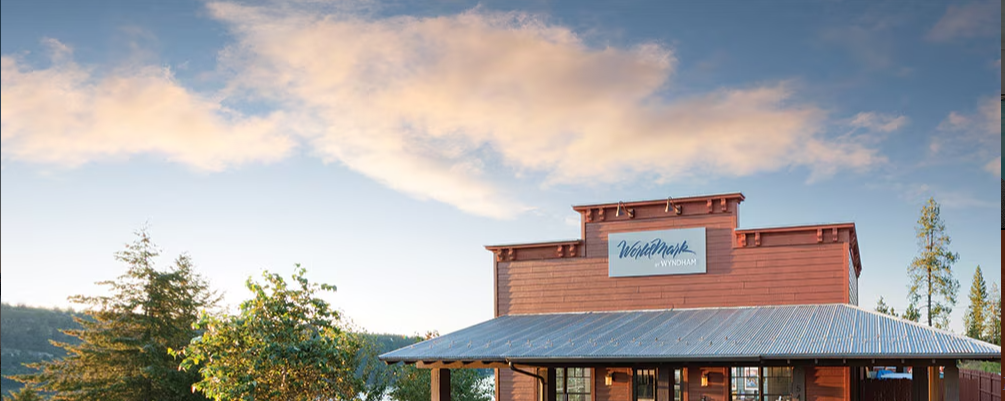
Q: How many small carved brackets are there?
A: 12